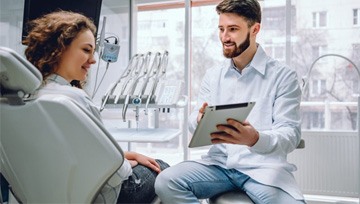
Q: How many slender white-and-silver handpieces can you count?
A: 5